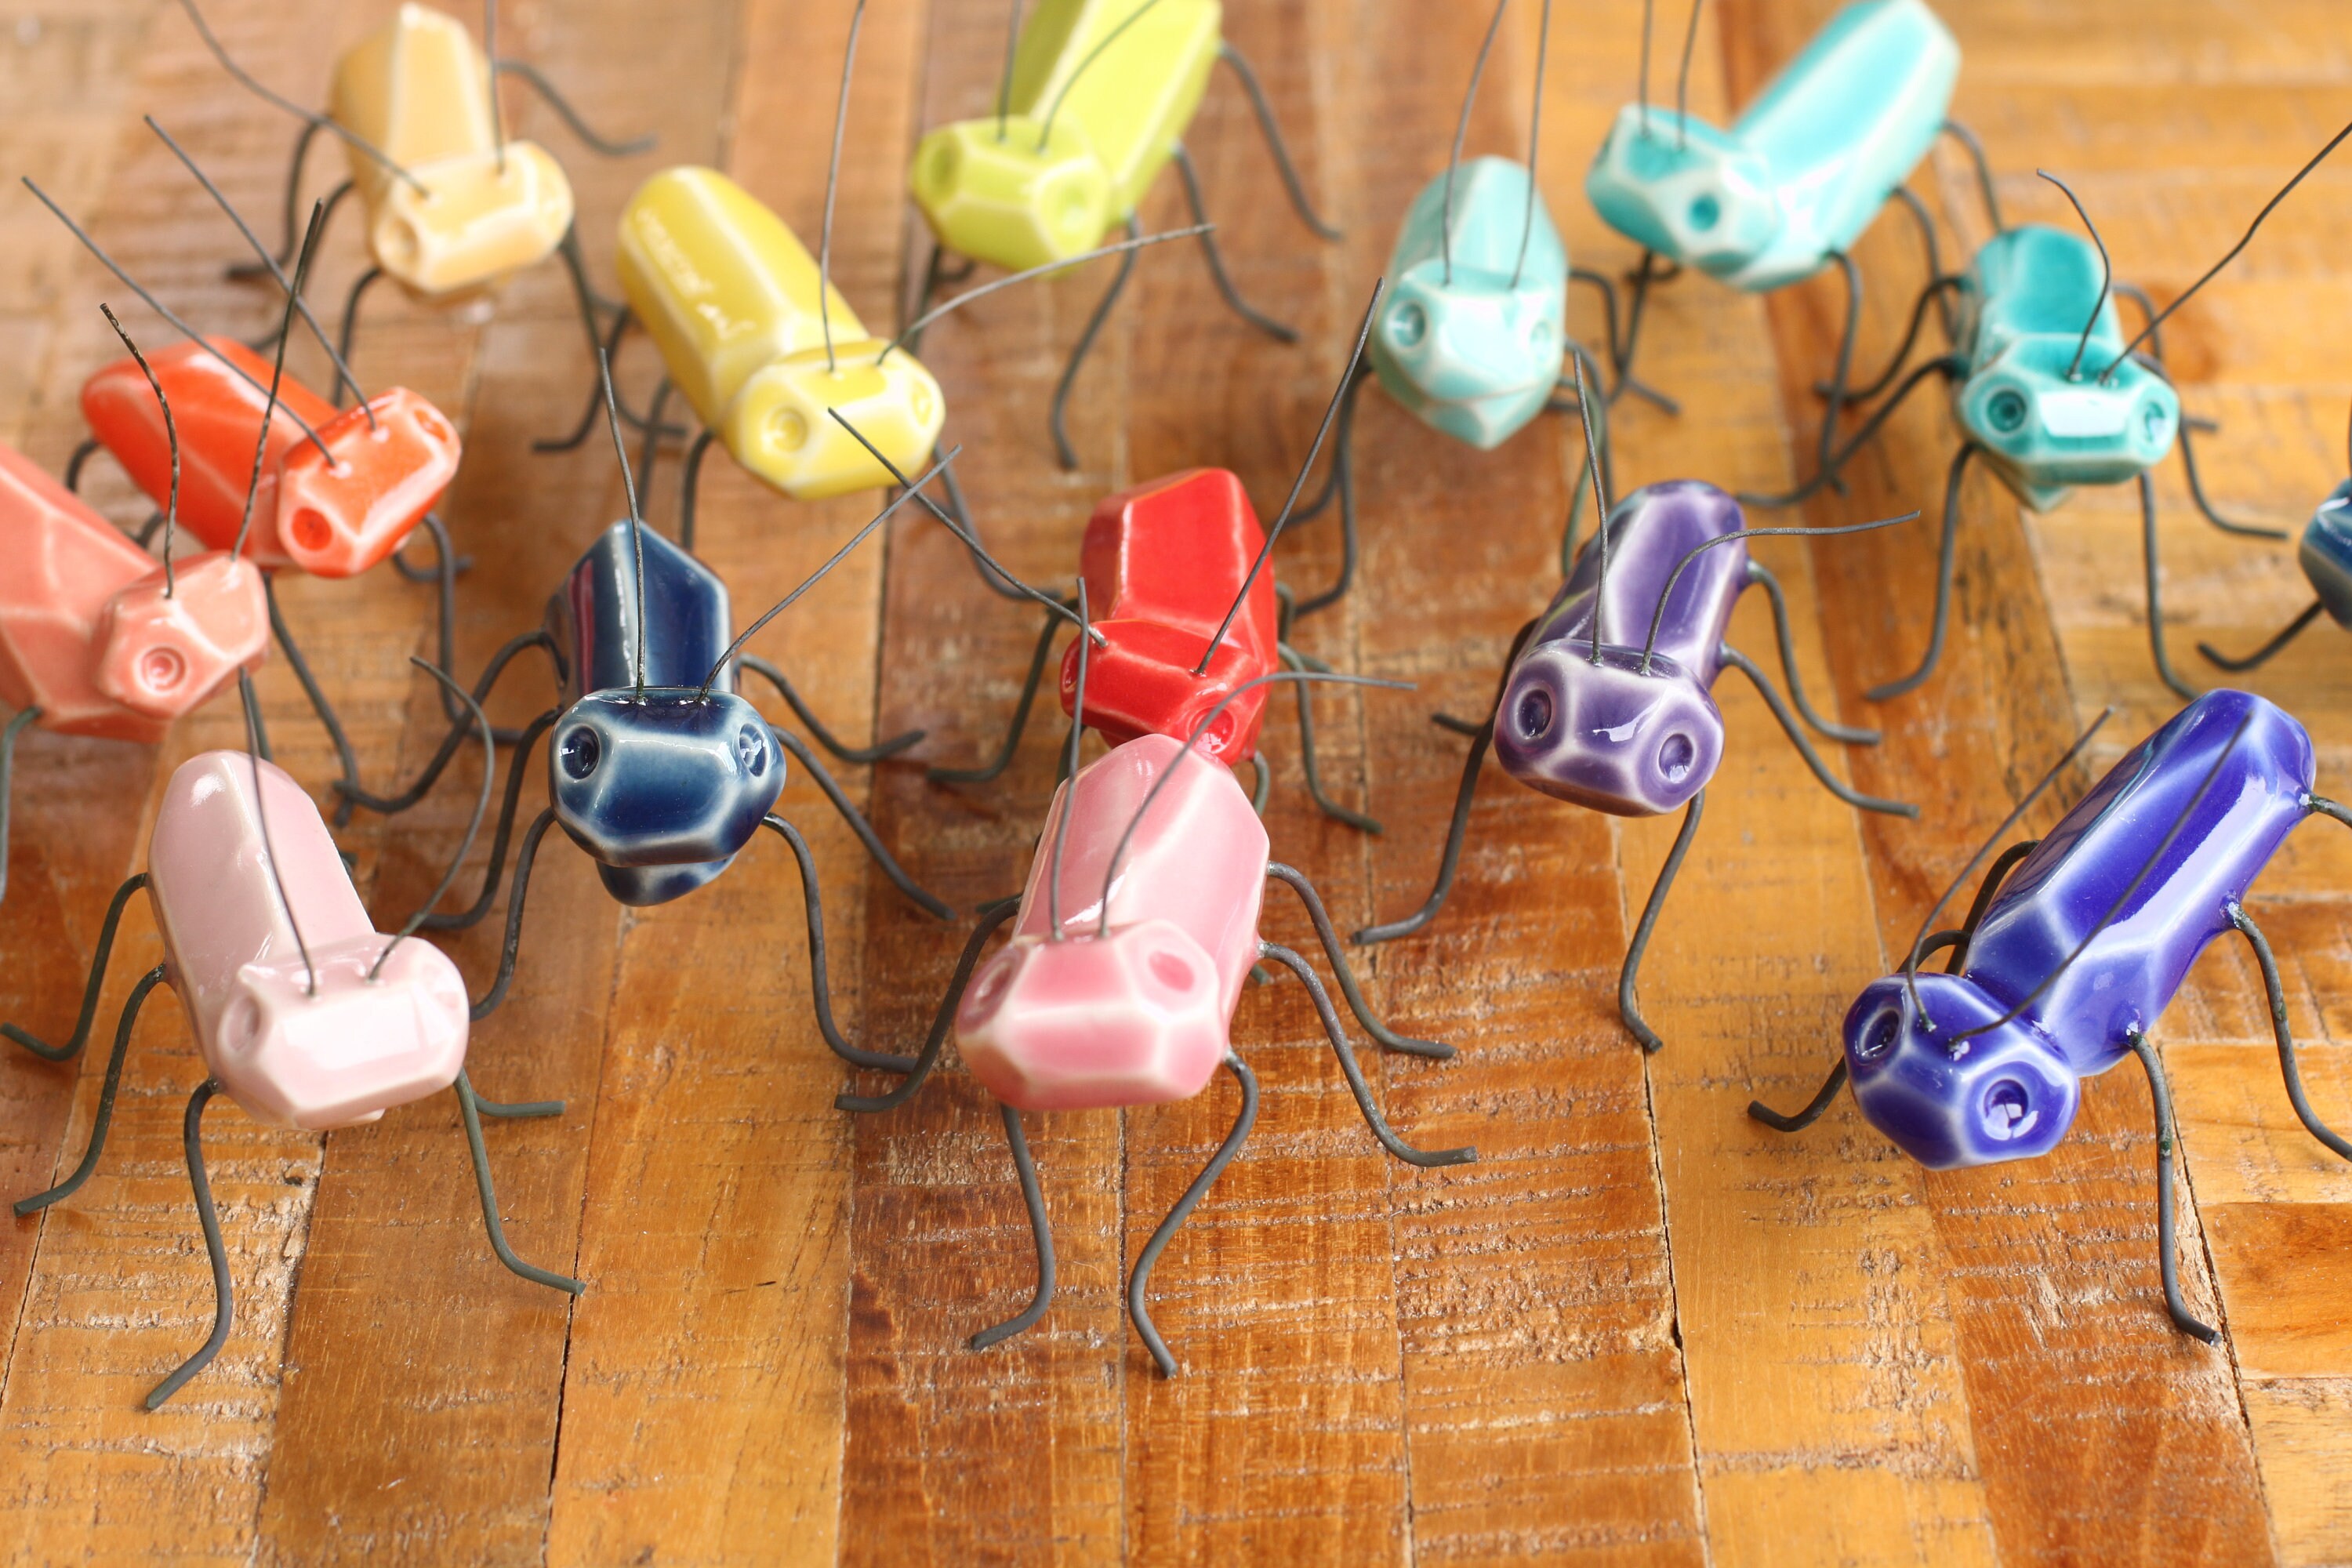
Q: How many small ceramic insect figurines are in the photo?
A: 15